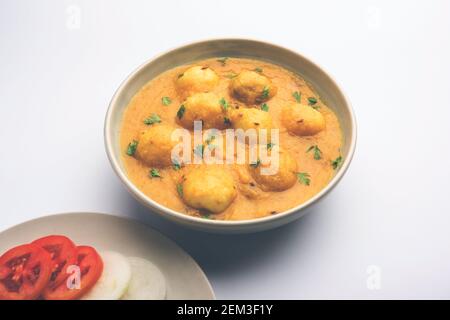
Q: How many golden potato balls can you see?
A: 8